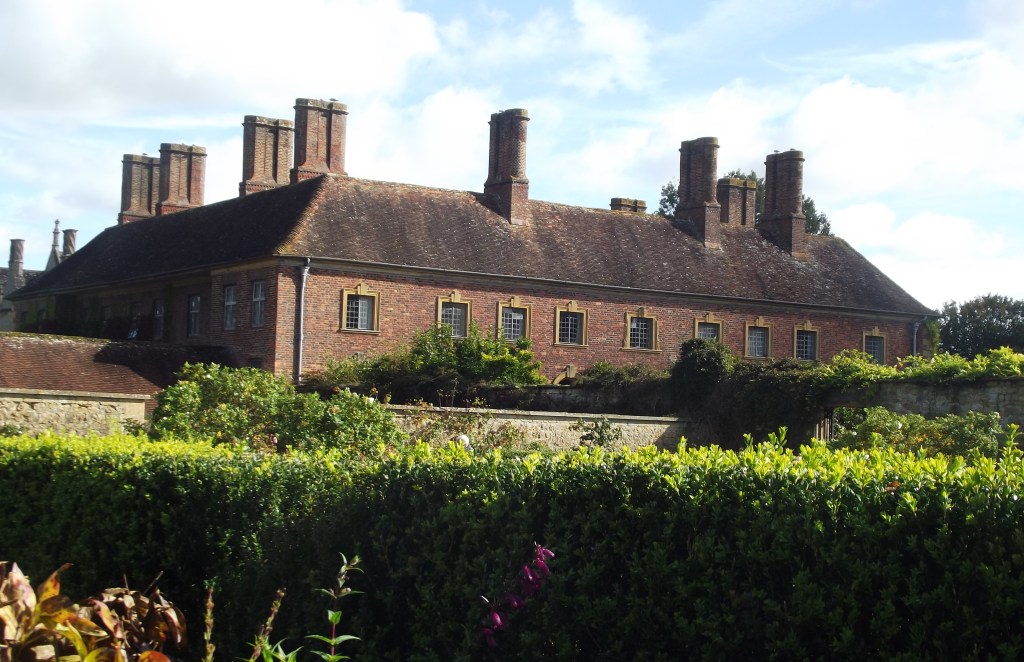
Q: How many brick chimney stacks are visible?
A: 9